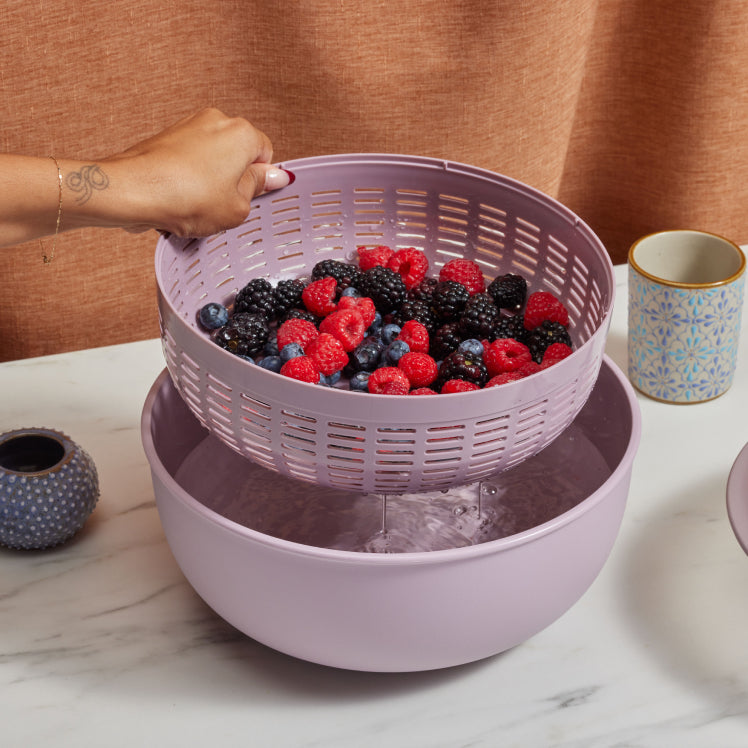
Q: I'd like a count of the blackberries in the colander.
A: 15